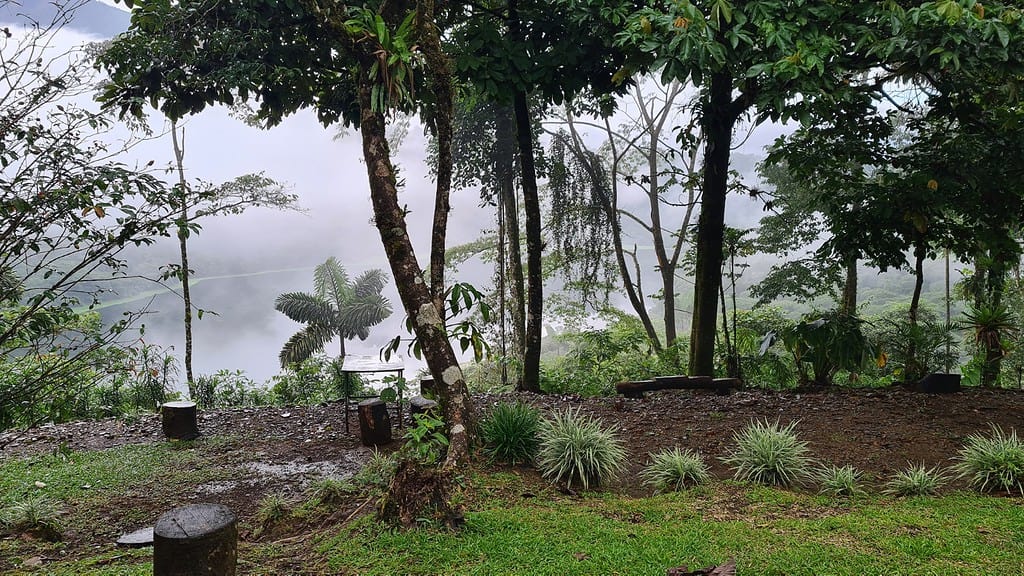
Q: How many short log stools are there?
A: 5